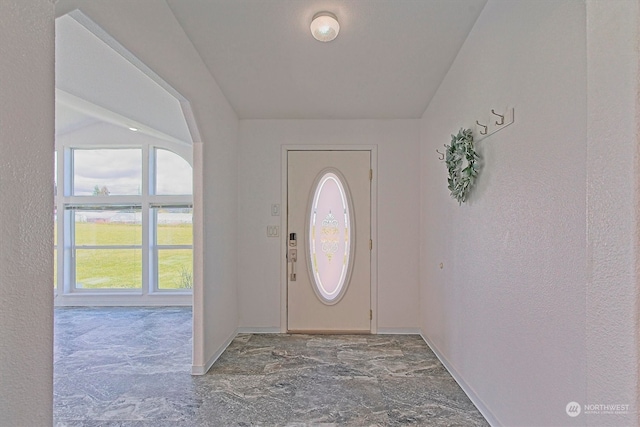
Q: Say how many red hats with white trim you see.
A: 0